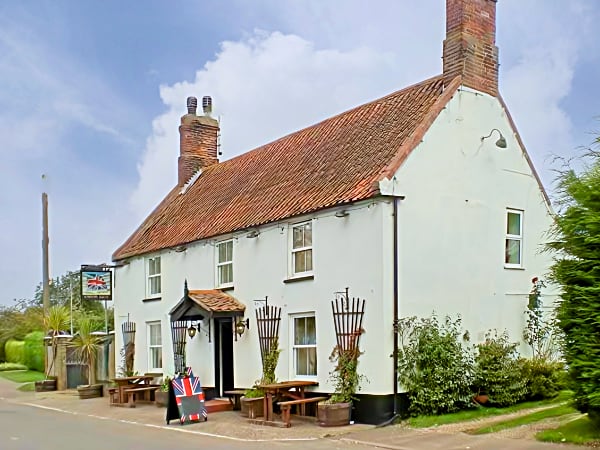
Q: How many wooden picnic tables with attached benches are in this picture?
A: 2